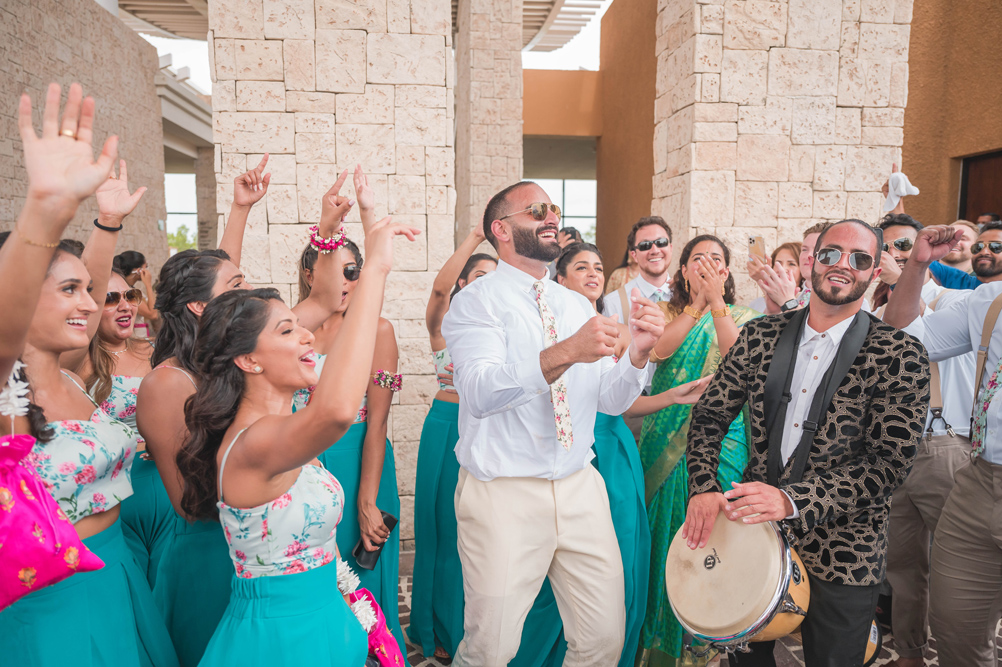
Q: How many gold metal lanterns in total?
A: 0